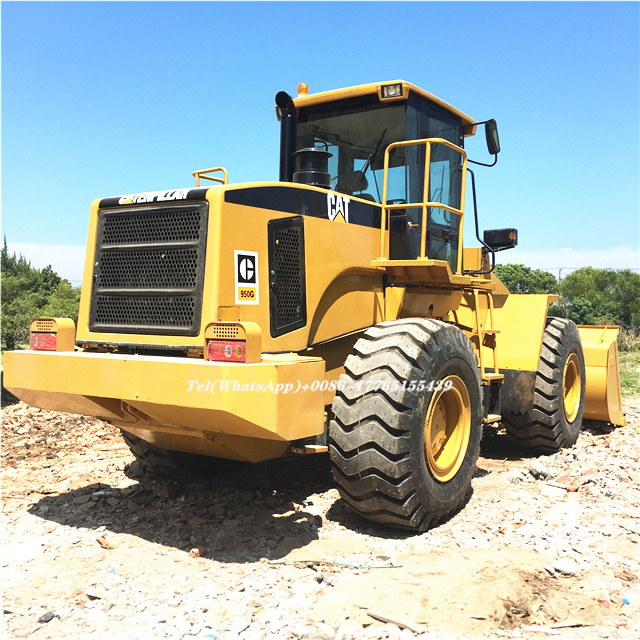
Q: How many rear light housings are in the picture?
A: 2